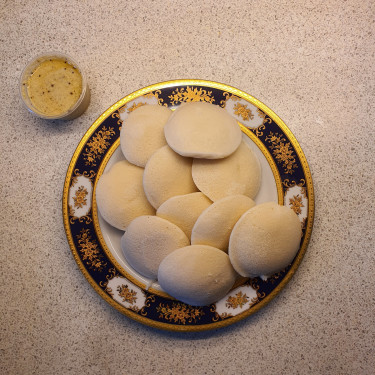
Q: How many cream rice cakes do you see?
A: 10